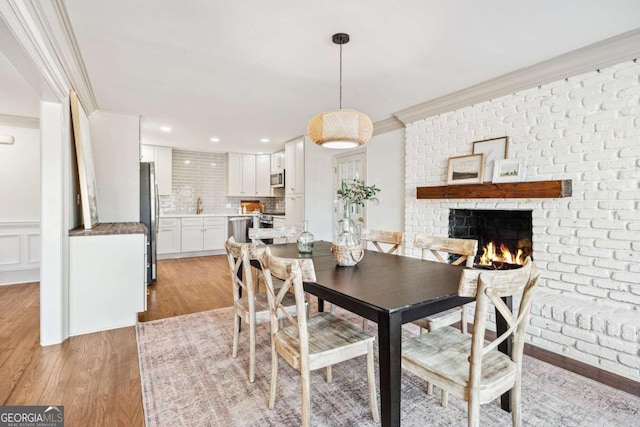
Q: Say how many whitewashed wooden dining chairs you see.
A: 6